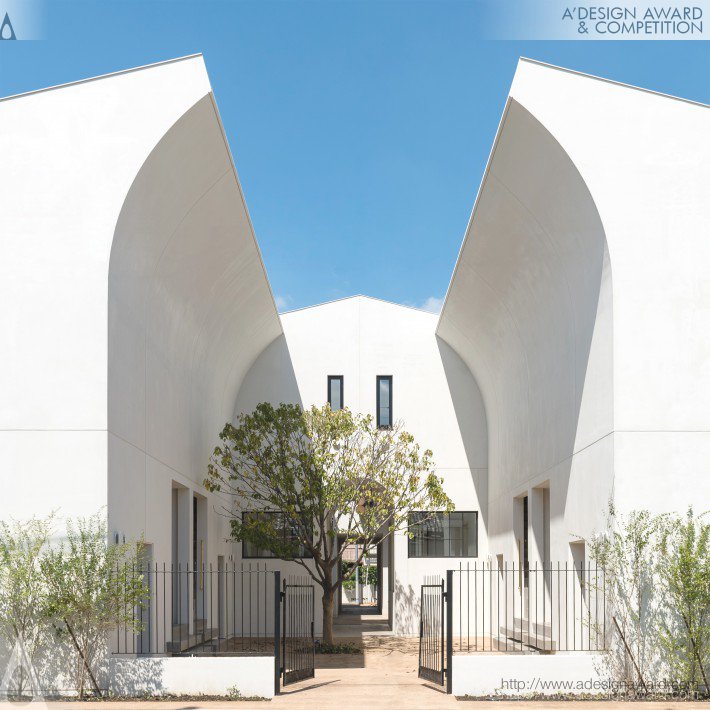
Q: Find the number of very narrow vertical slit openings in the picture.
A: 2